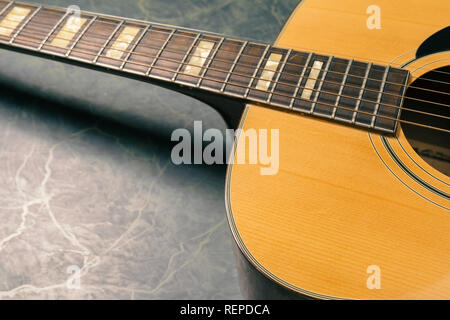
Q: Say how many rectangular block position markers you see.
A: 6